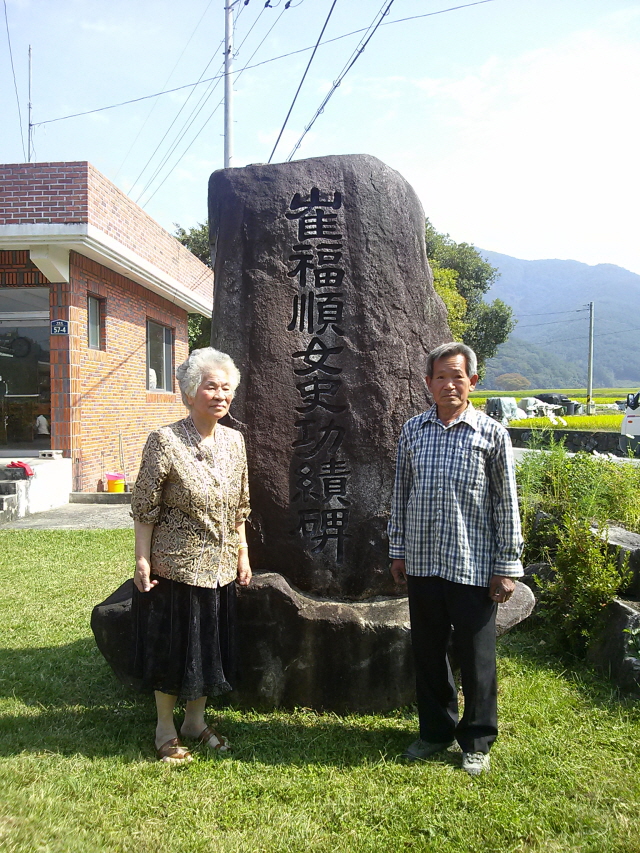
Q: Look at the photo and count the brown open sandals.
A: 2